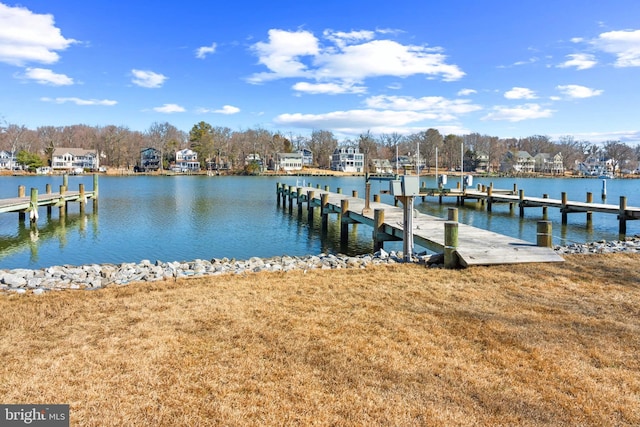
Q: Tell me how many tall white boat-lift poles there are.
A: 4